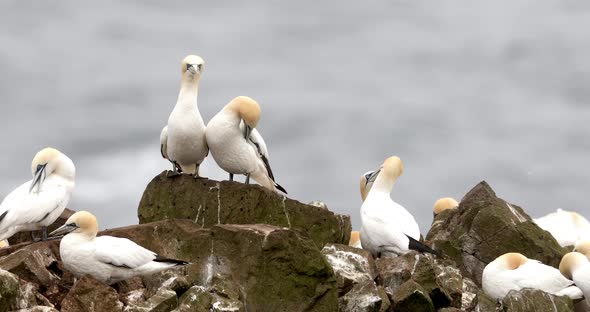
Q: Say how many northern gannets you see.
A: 12